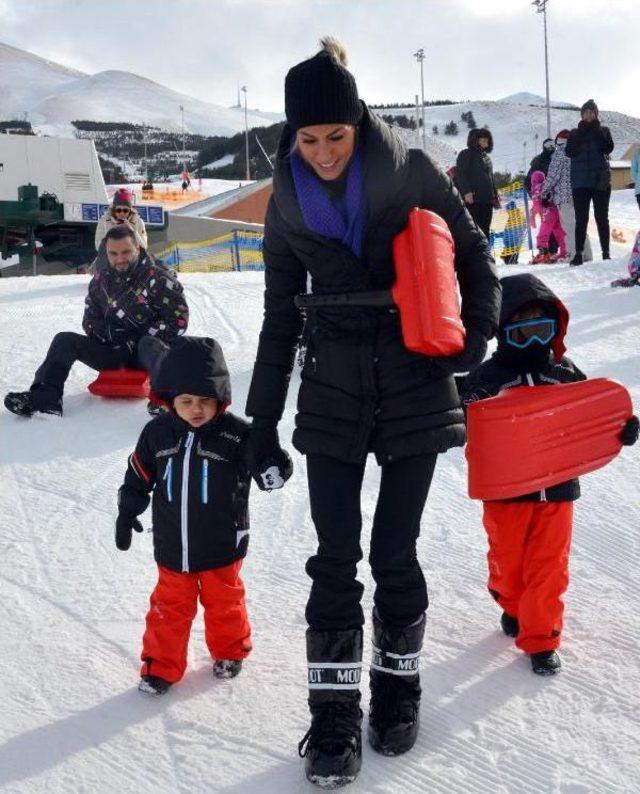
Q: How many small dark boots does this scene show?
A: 4